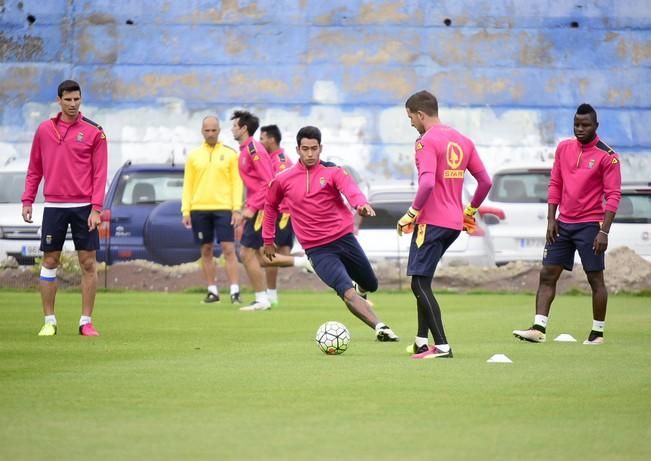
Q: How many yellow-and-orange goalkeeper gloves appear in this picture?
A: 2